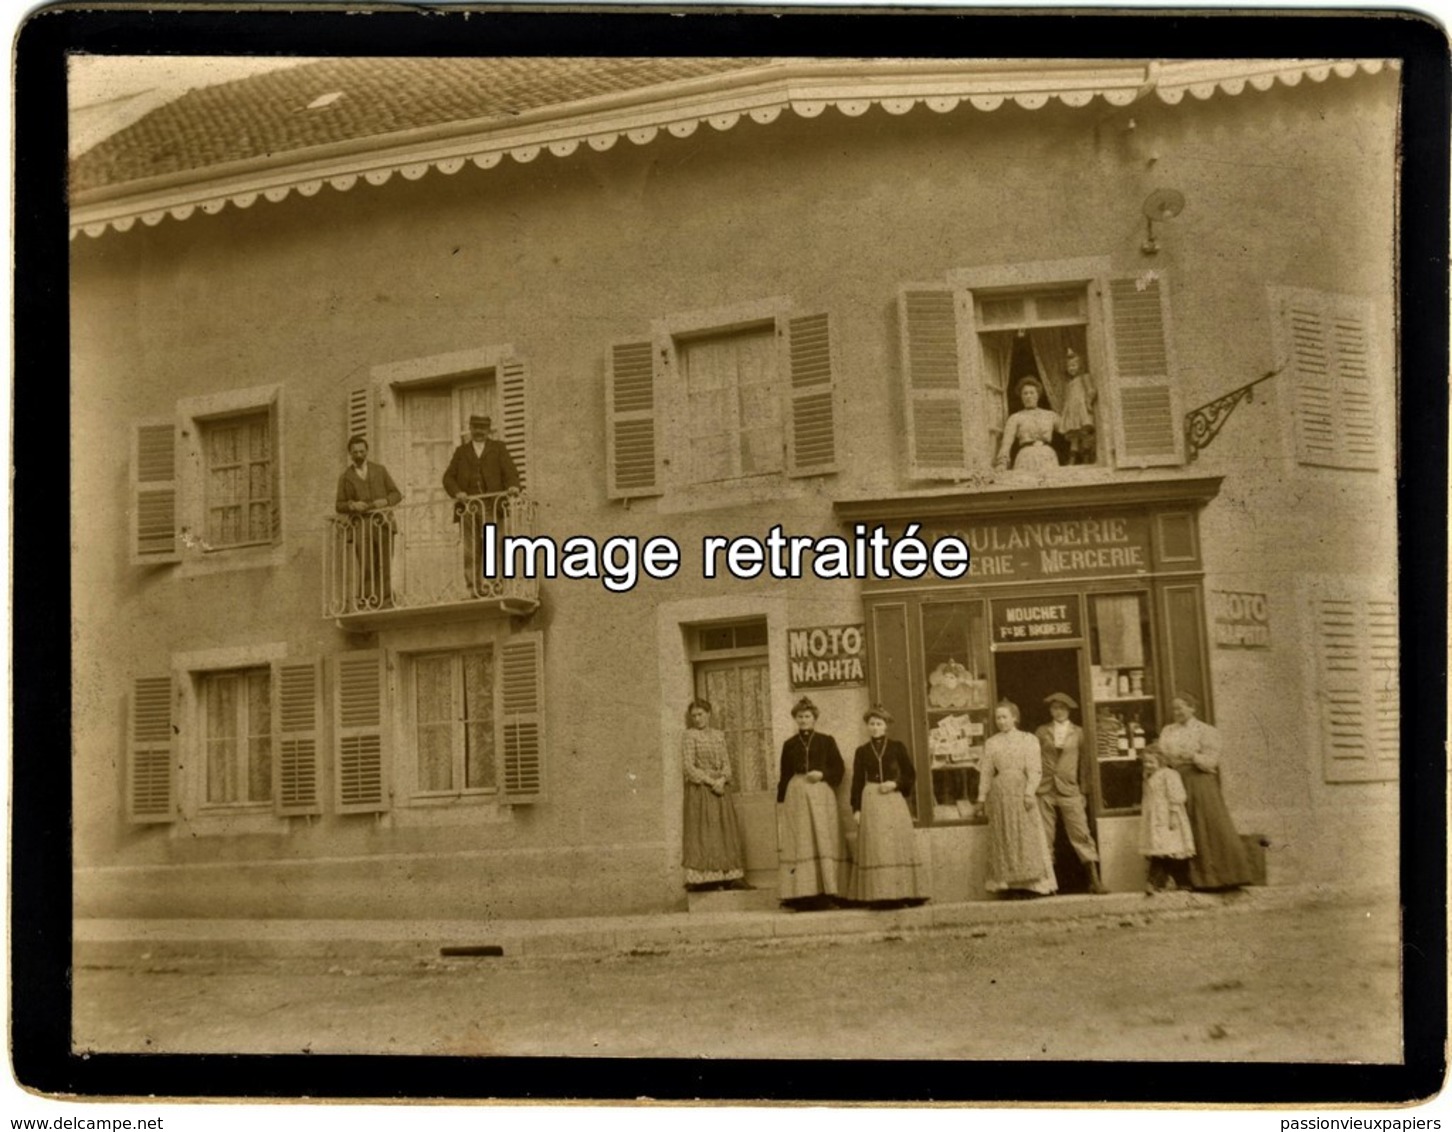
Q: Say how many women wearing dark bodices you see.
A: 2